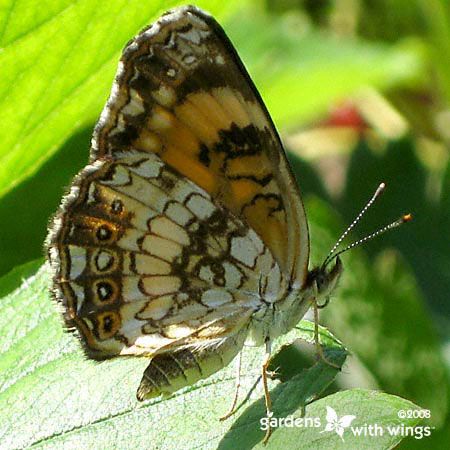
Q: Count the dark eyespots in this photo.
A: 5